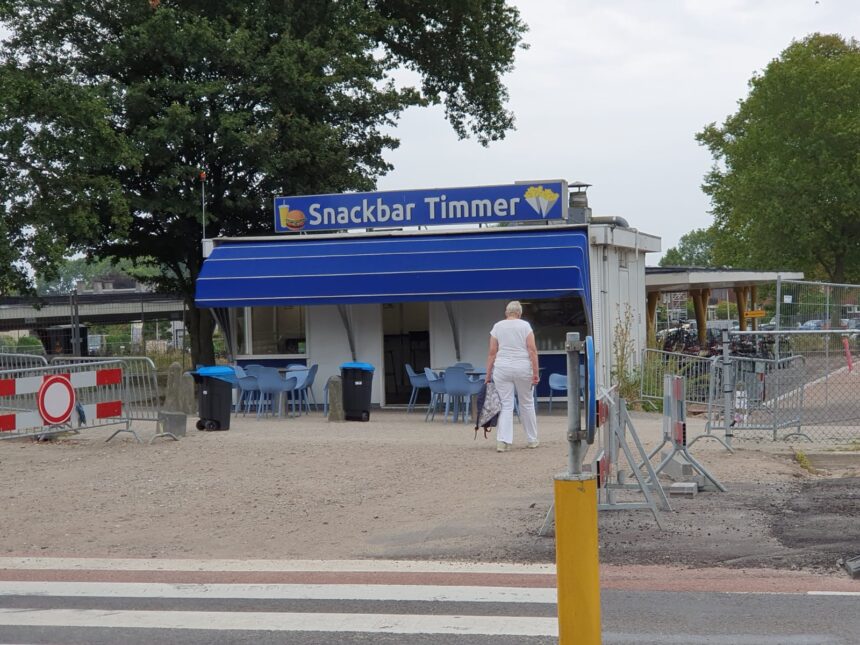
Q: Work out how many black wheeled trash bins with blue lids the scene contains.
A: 2